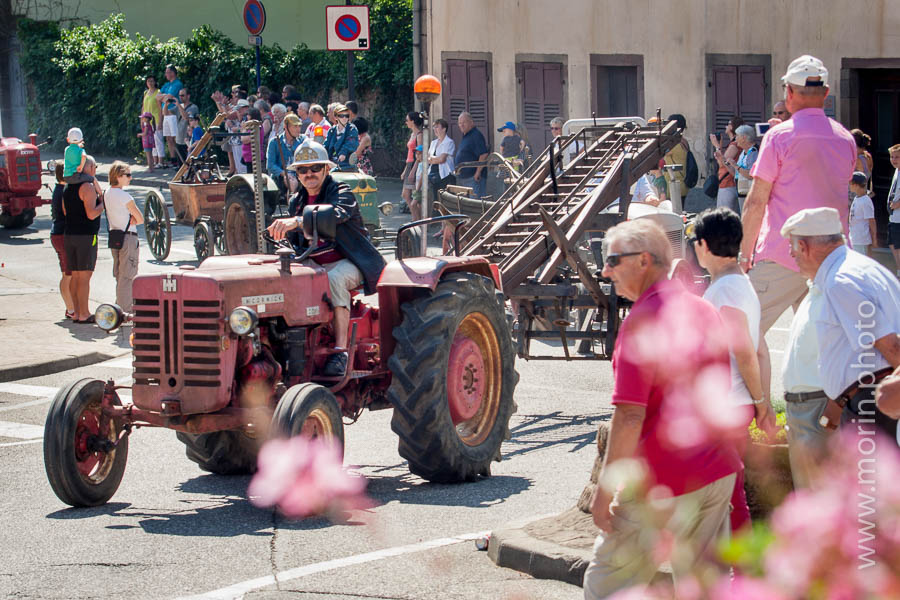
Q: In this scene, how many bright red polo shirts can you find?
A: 1